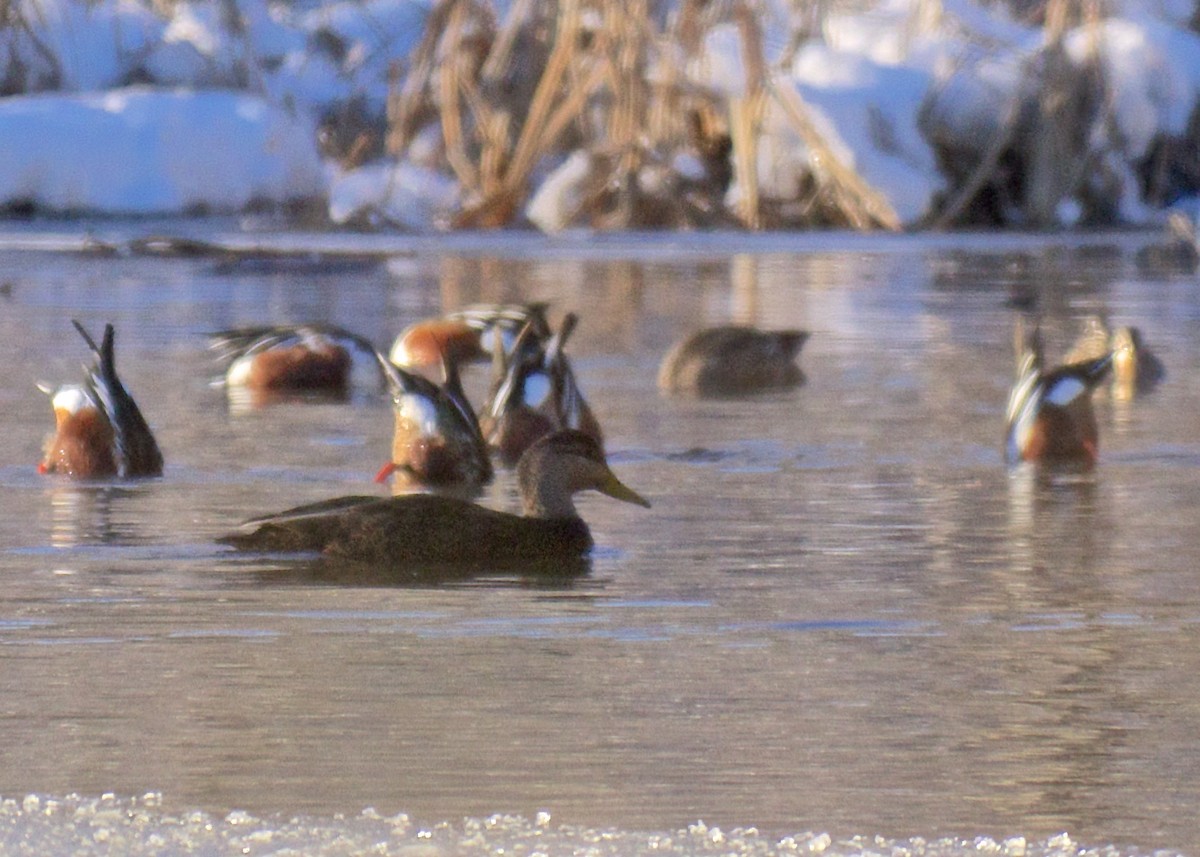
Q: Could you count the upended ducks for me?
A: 4